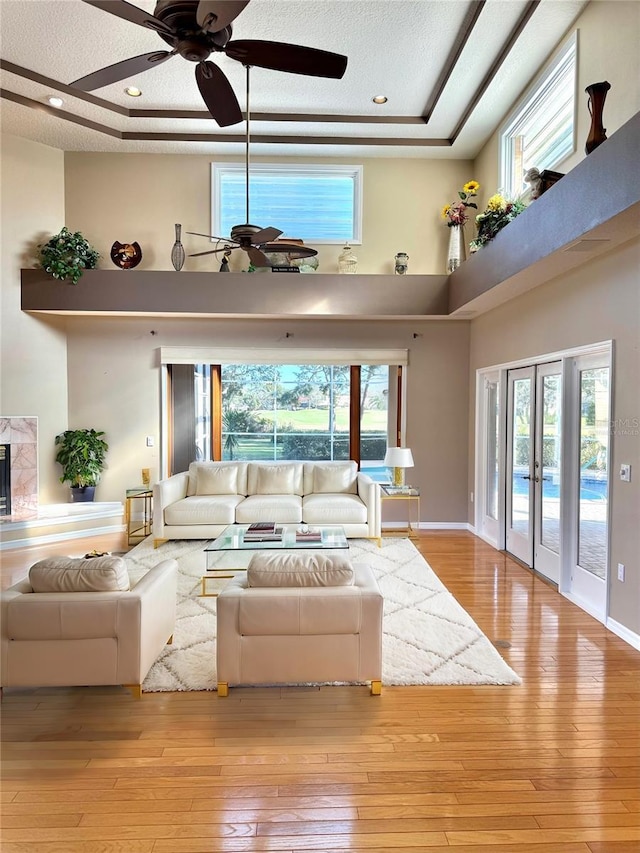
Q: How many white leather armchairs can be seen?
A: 2